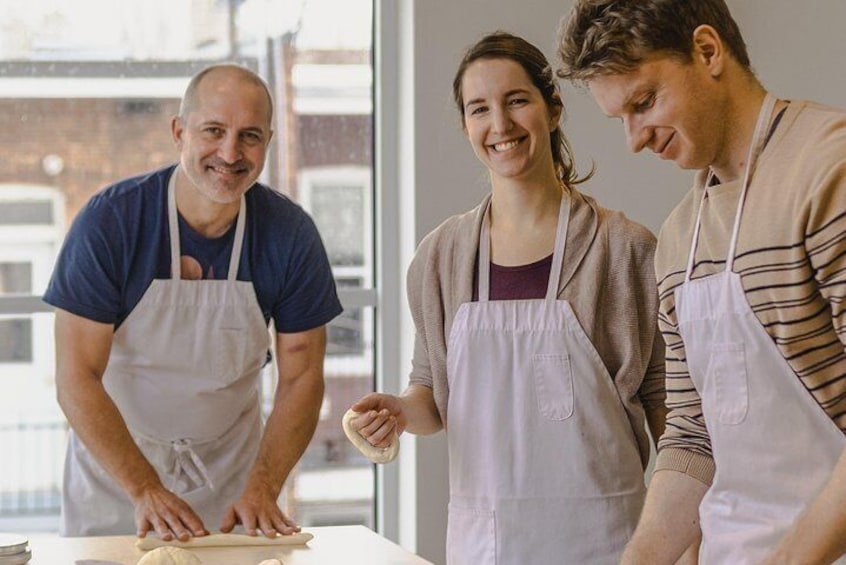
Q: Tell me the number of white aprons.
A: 3